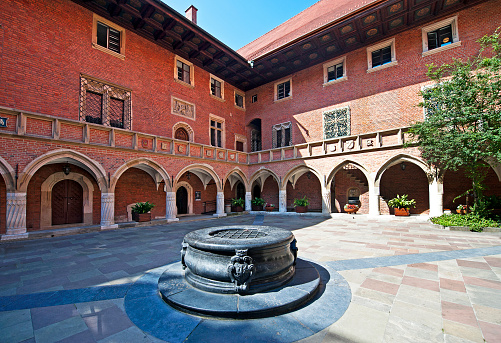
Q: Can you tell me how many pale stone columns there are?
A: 9